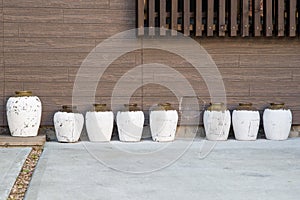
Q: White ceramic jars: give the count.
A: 8